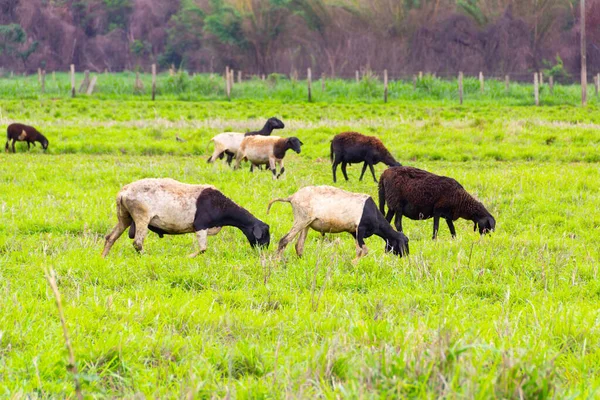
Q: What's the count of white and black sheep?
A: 4